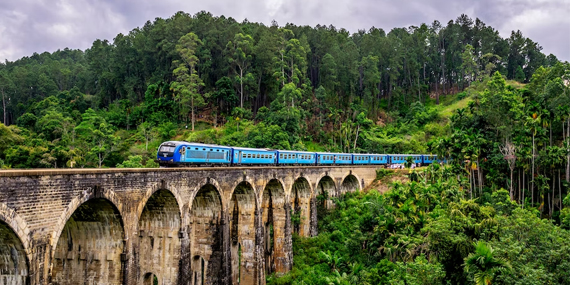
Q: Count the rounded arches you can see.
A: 9